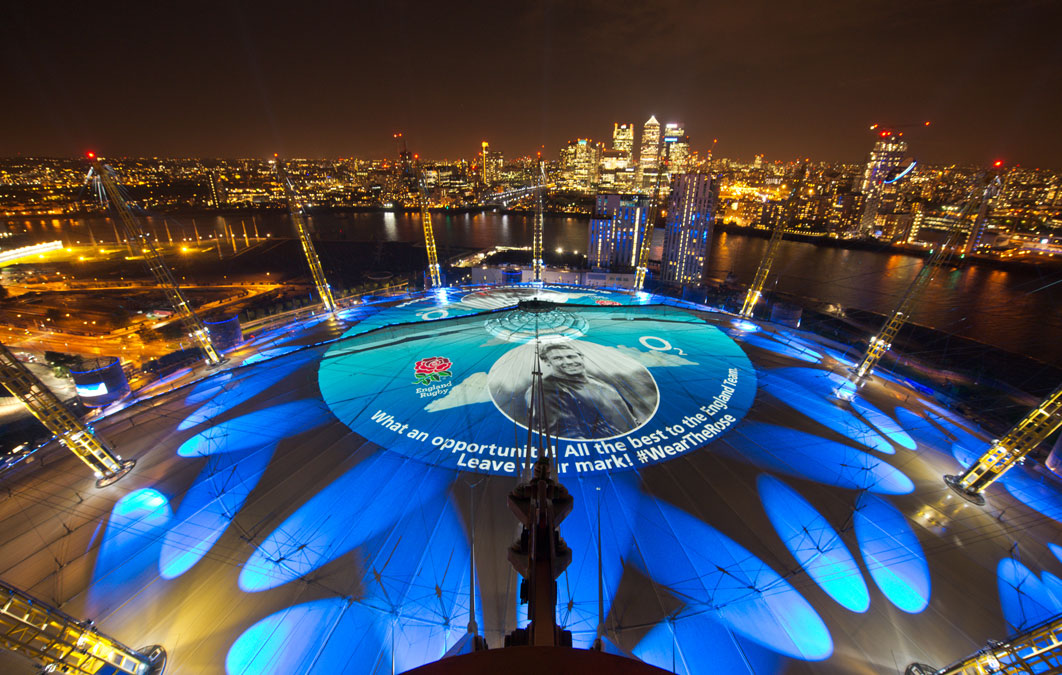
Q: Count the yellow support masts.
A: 11